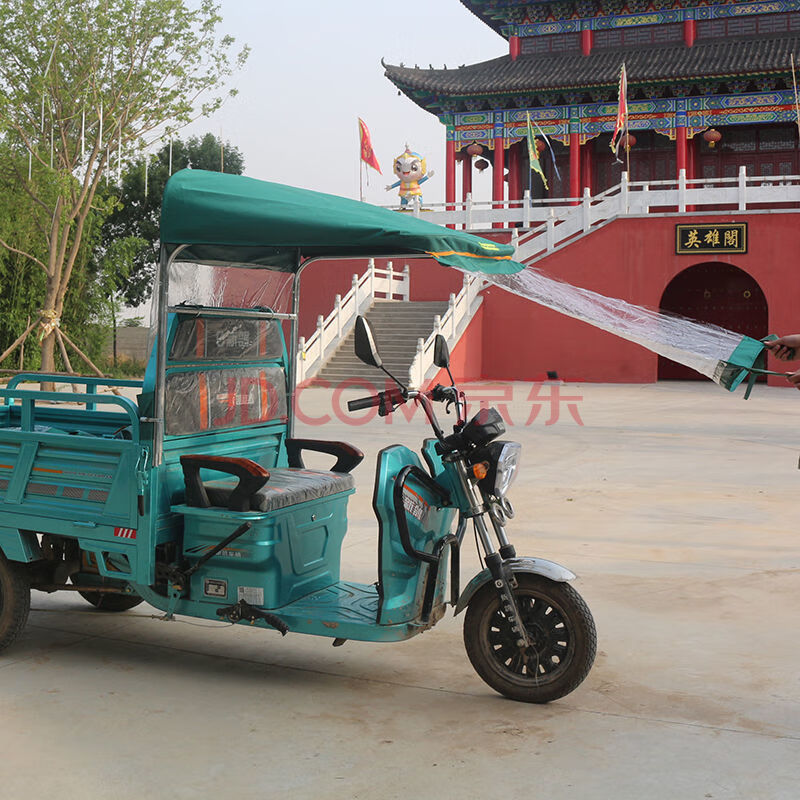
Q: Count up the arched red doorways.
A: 1